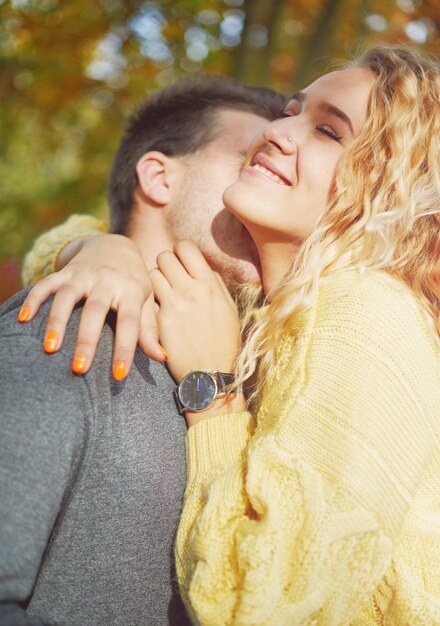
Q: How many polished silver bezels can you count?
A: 1